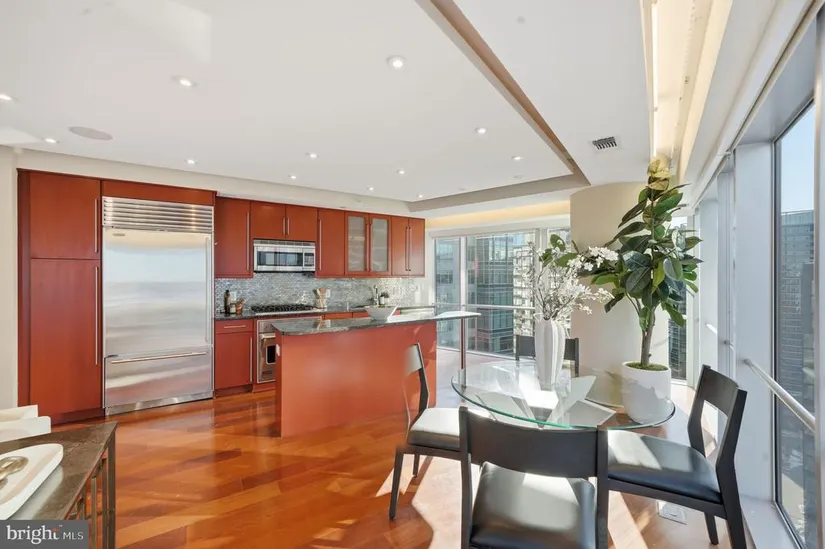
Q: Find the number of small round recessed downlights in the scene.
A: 12